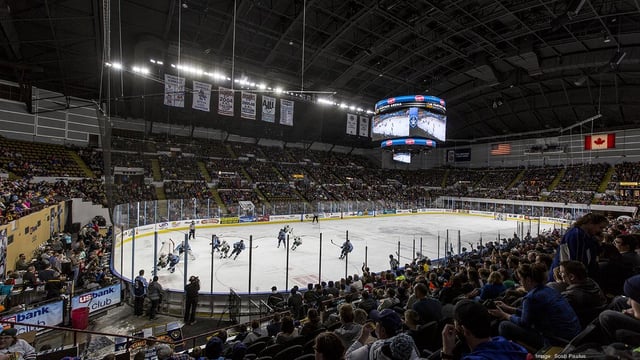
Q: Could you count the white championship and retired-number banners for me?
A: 8